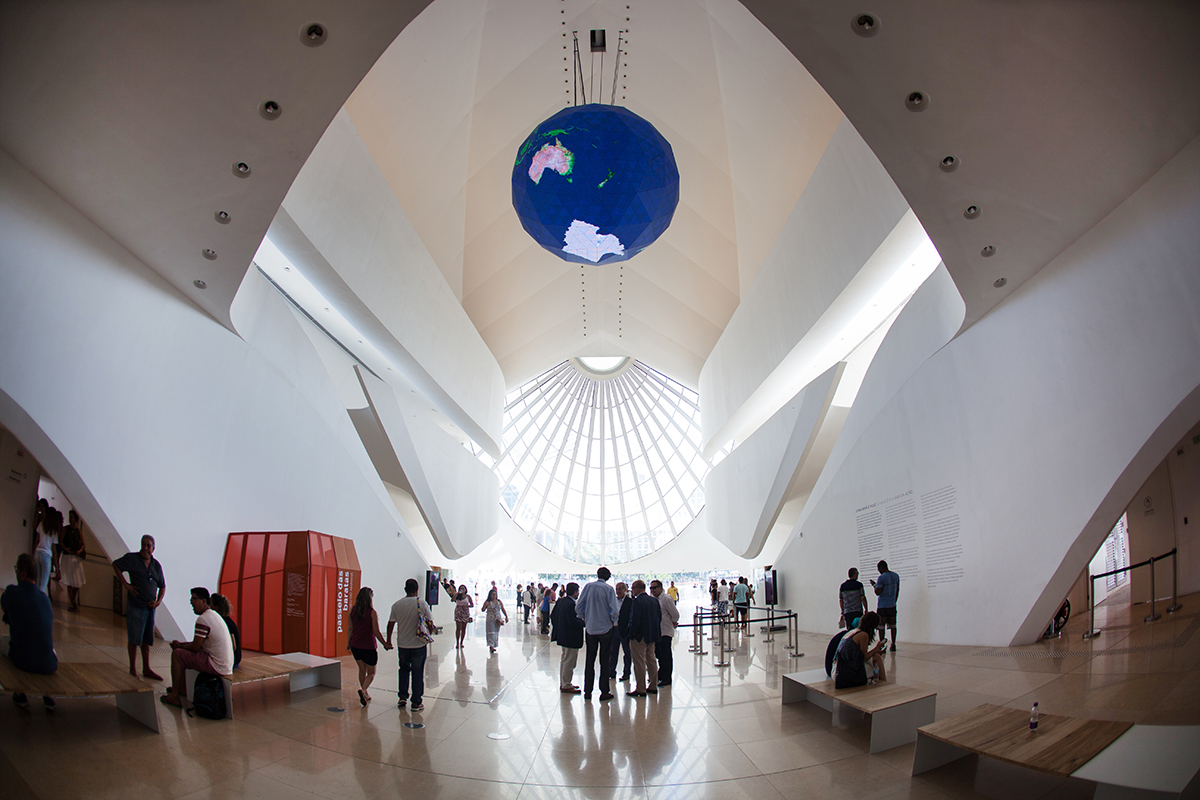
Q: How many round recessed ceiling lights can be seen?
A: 12